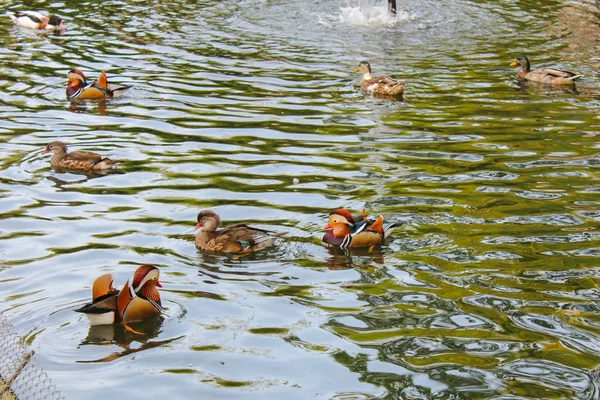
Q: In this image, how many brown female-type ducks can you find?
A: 4